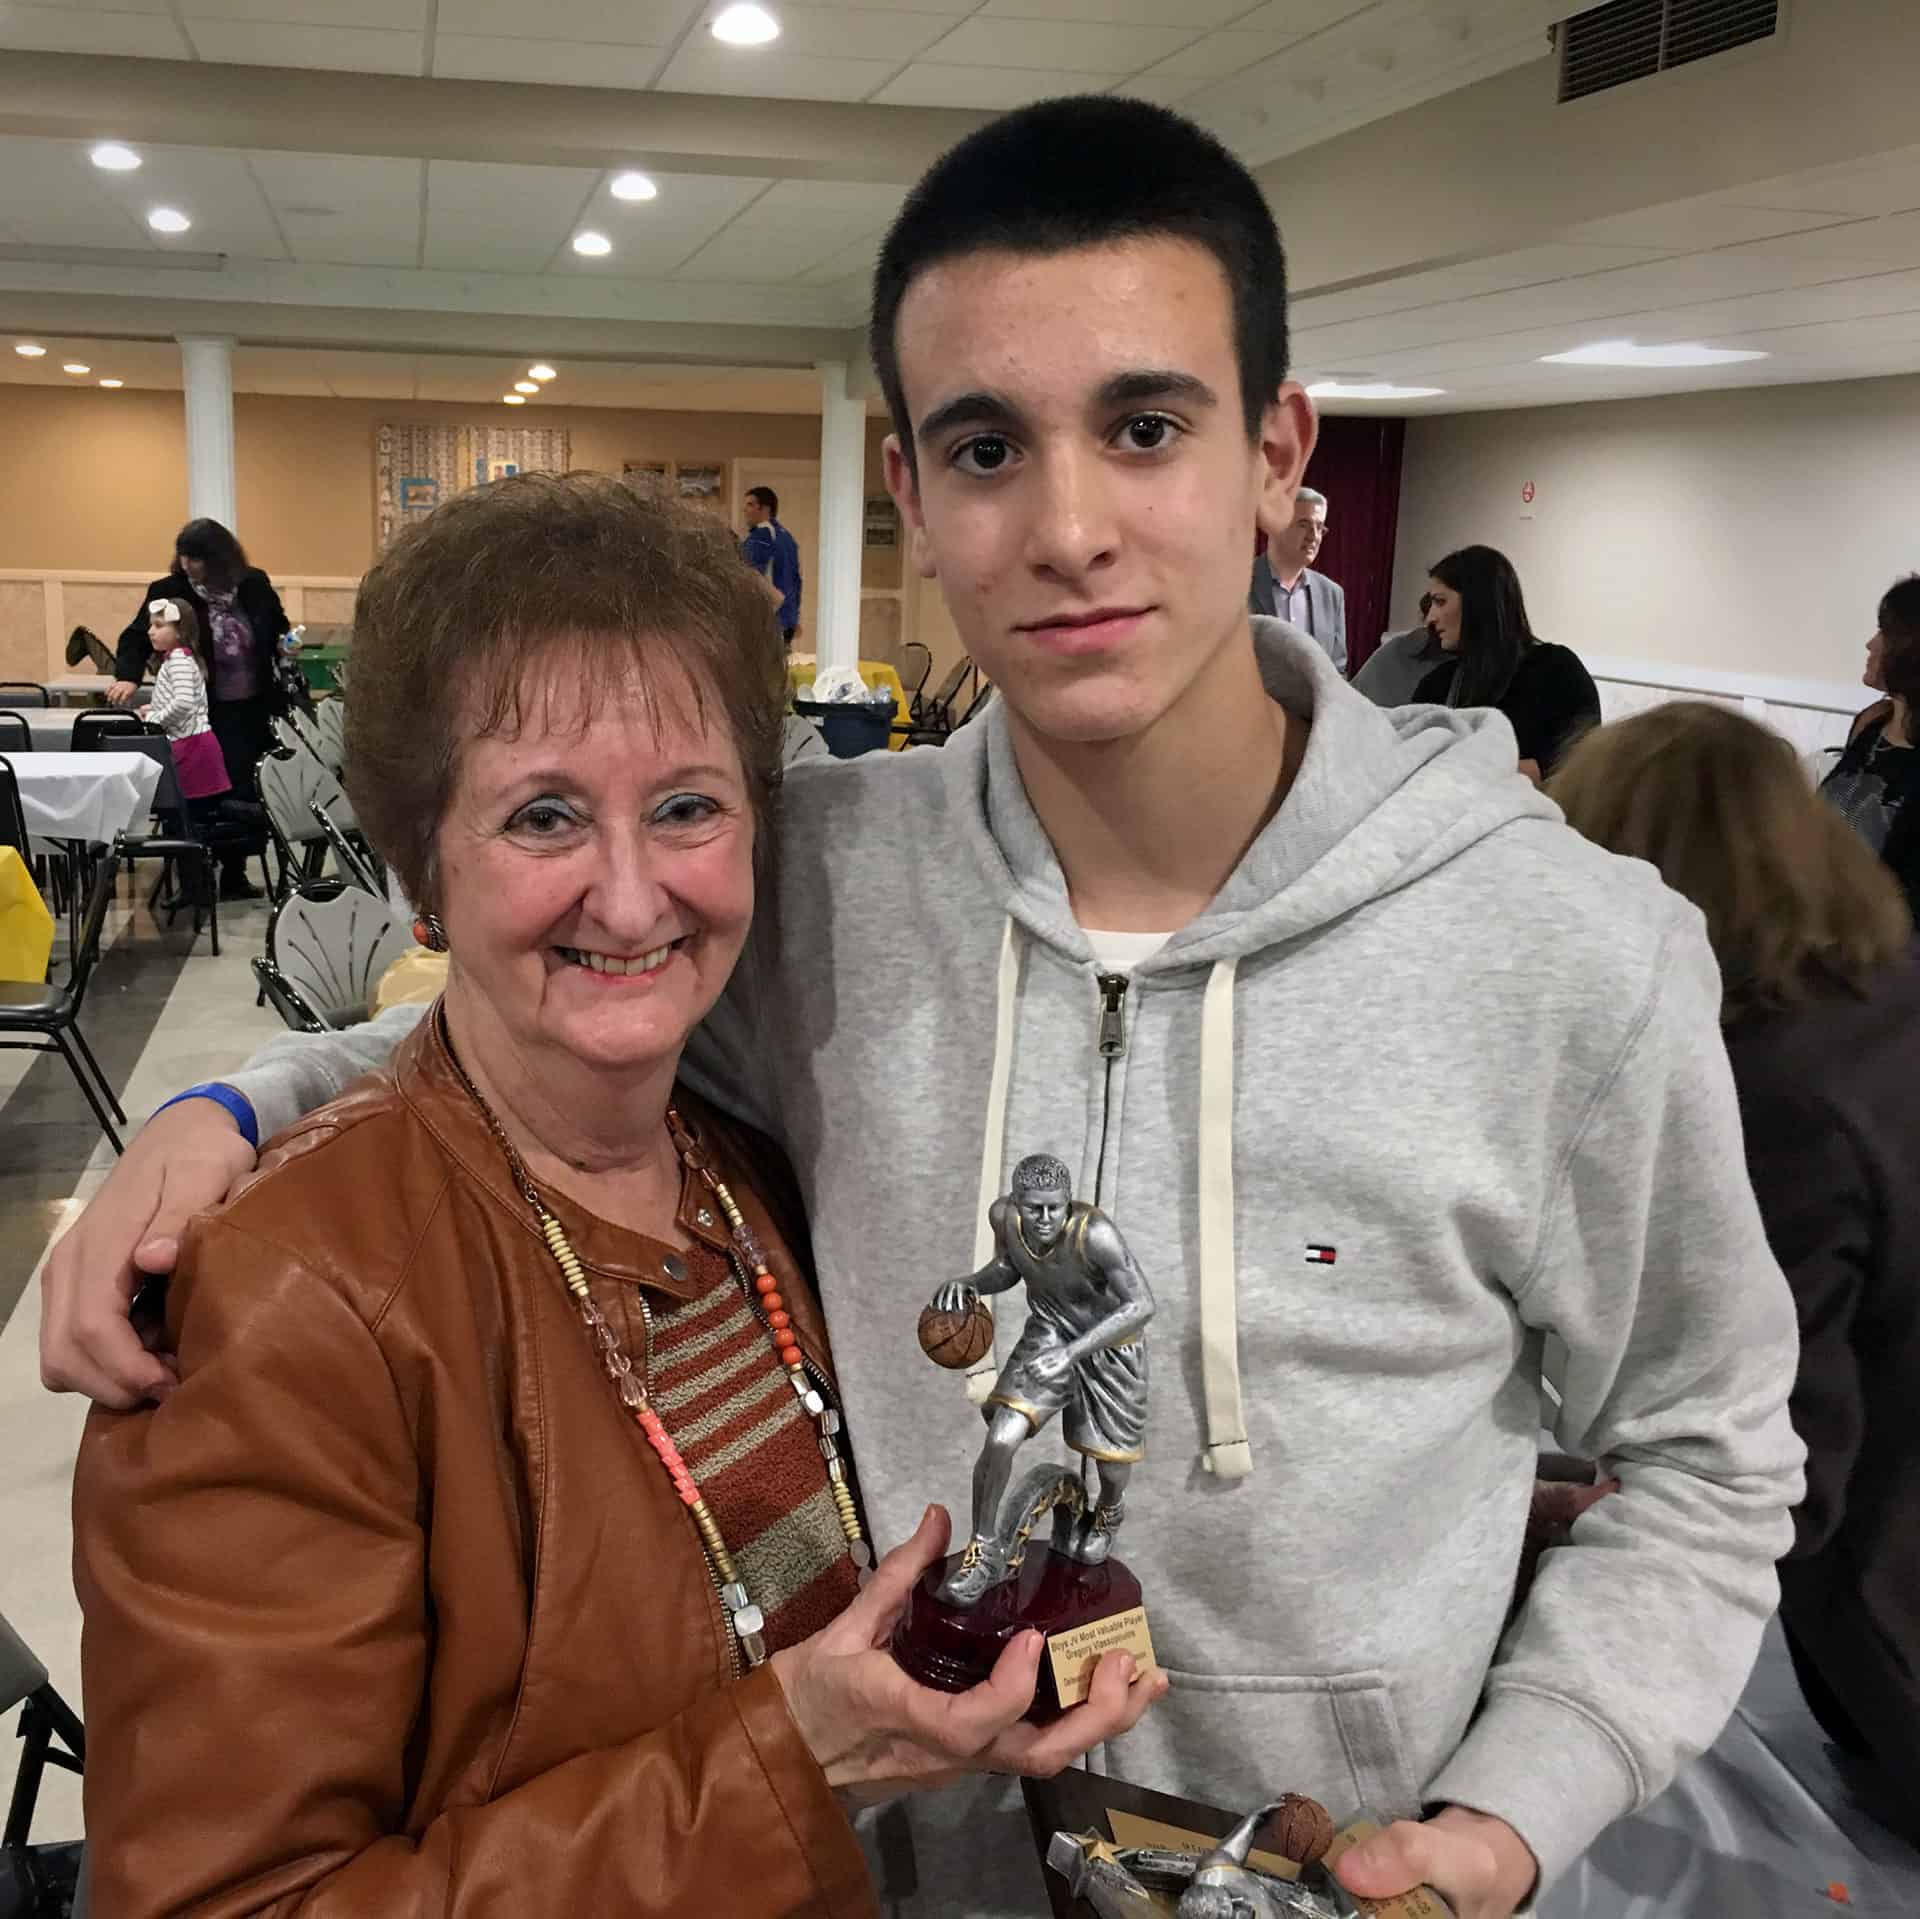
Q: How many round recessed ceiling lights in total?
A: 11